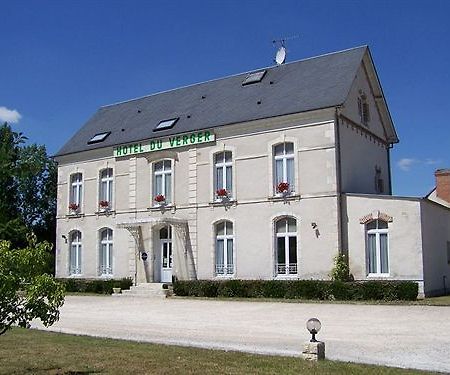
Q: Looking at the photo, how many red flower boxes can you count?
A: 5